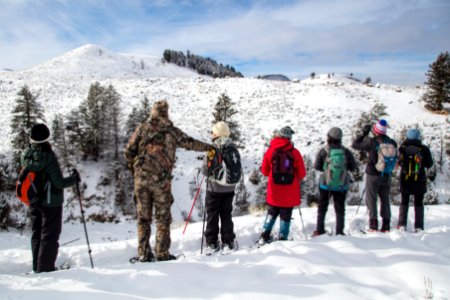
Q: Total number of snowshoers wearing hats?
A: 7